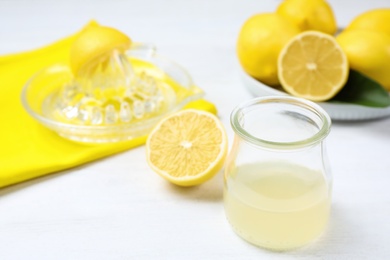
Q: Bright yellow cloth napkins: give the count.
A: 1